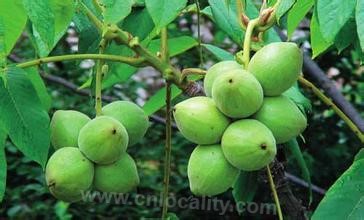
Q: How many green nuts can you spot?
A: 12